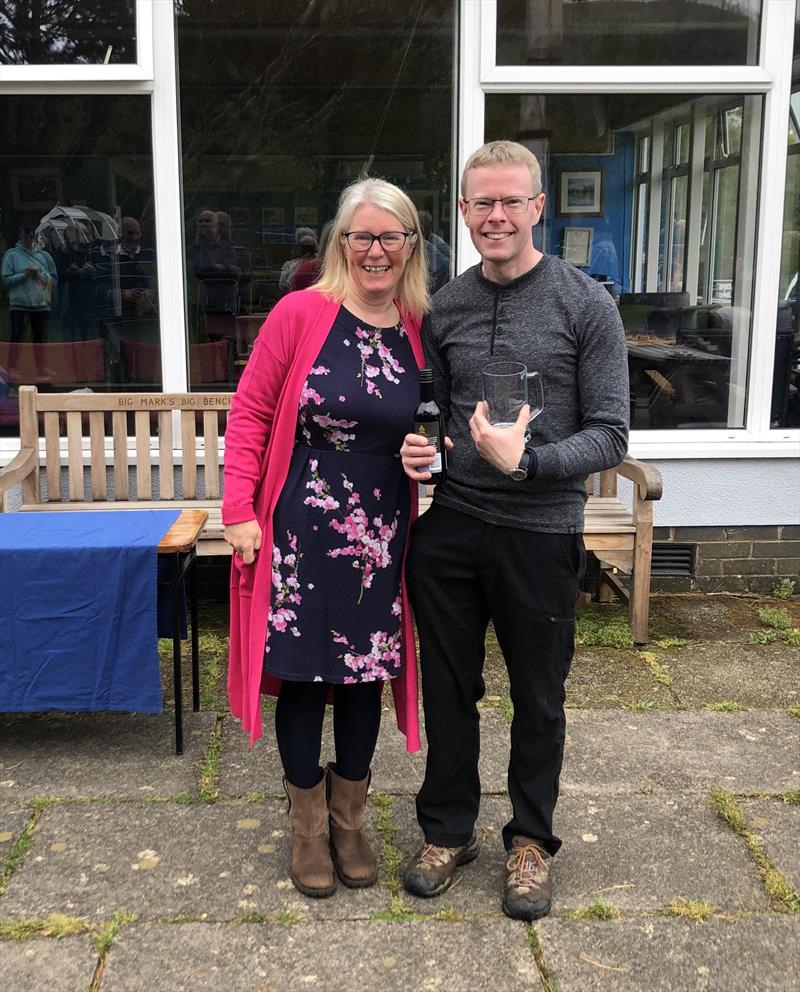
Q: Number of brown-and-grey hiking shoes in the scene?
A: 2